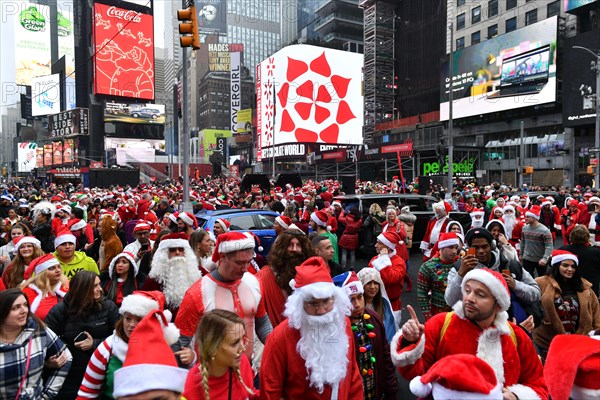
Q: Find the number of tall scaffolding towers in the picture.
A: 1